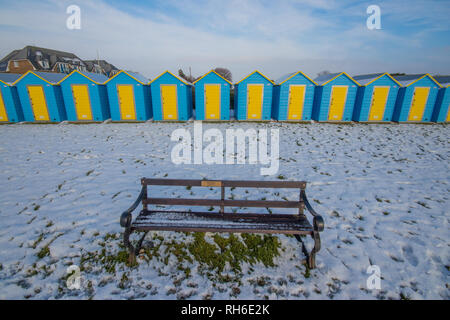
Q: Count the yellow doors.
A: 12